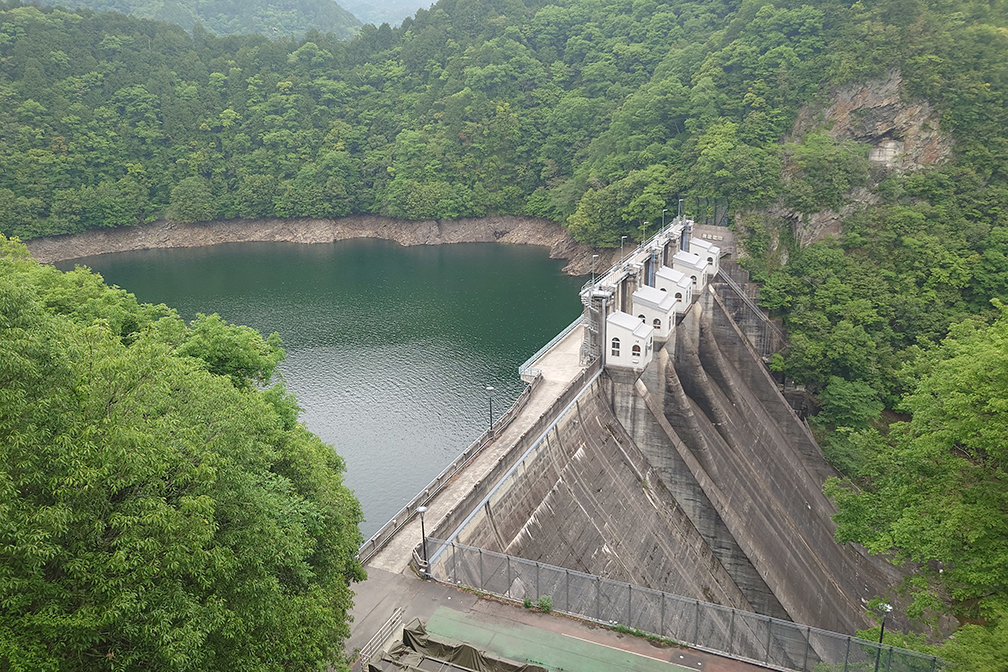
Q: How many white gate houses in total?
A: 5